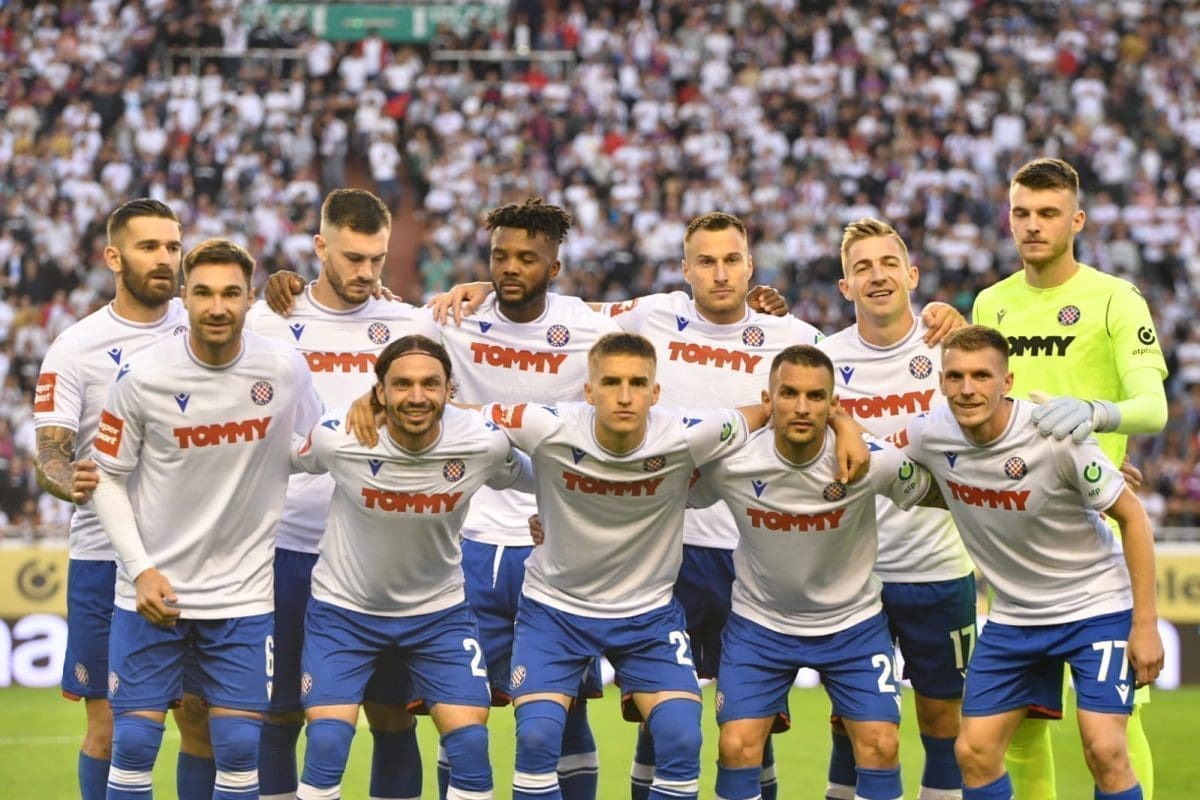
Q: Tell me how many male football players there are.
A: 11